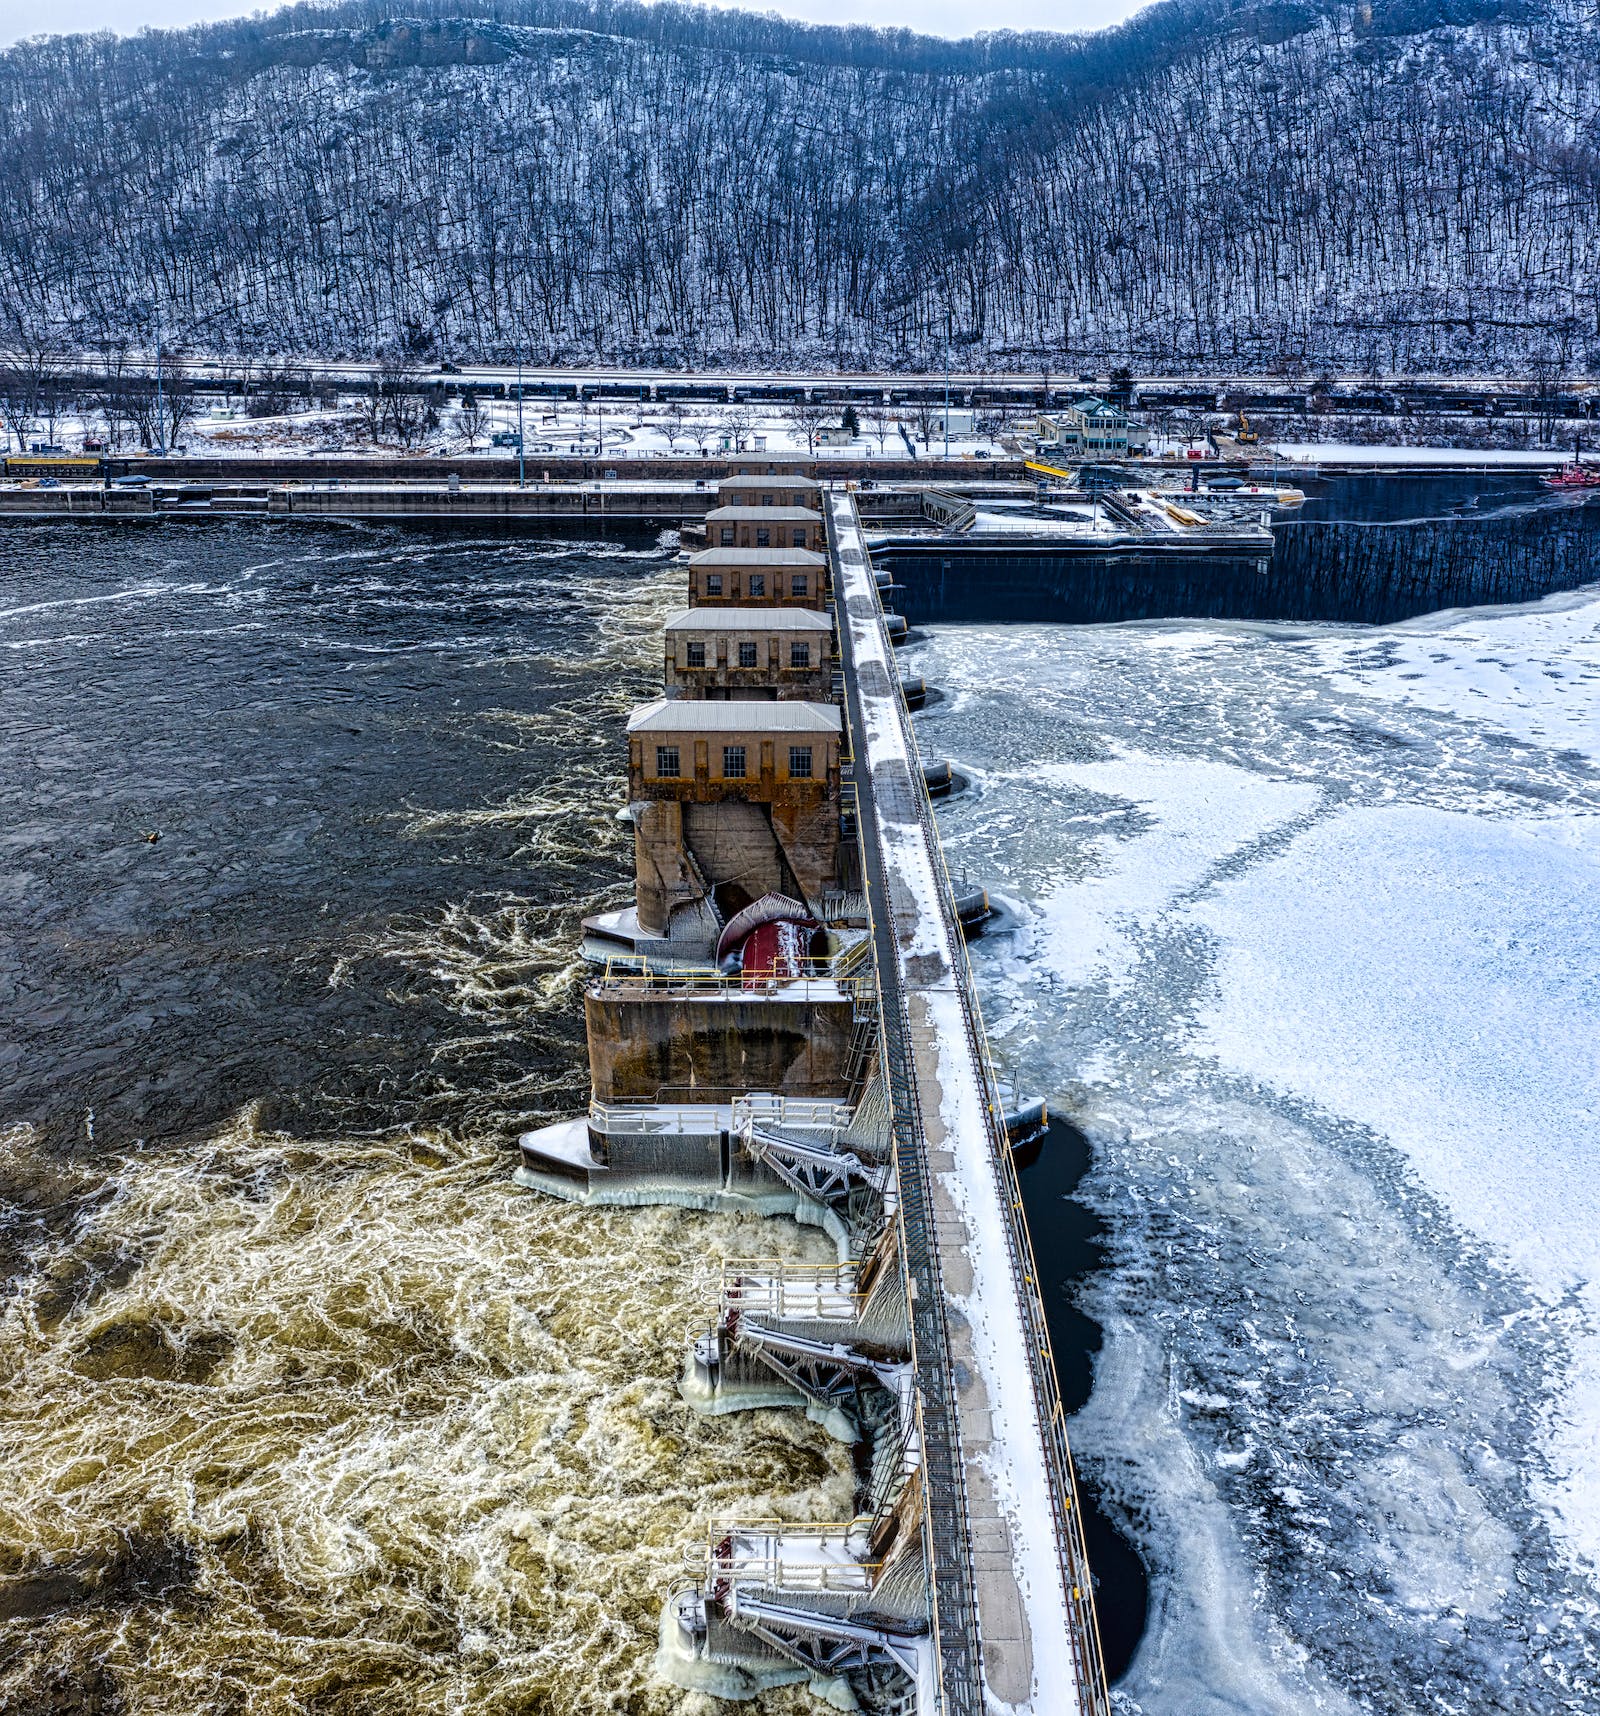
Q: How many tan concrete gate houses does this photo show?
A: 6